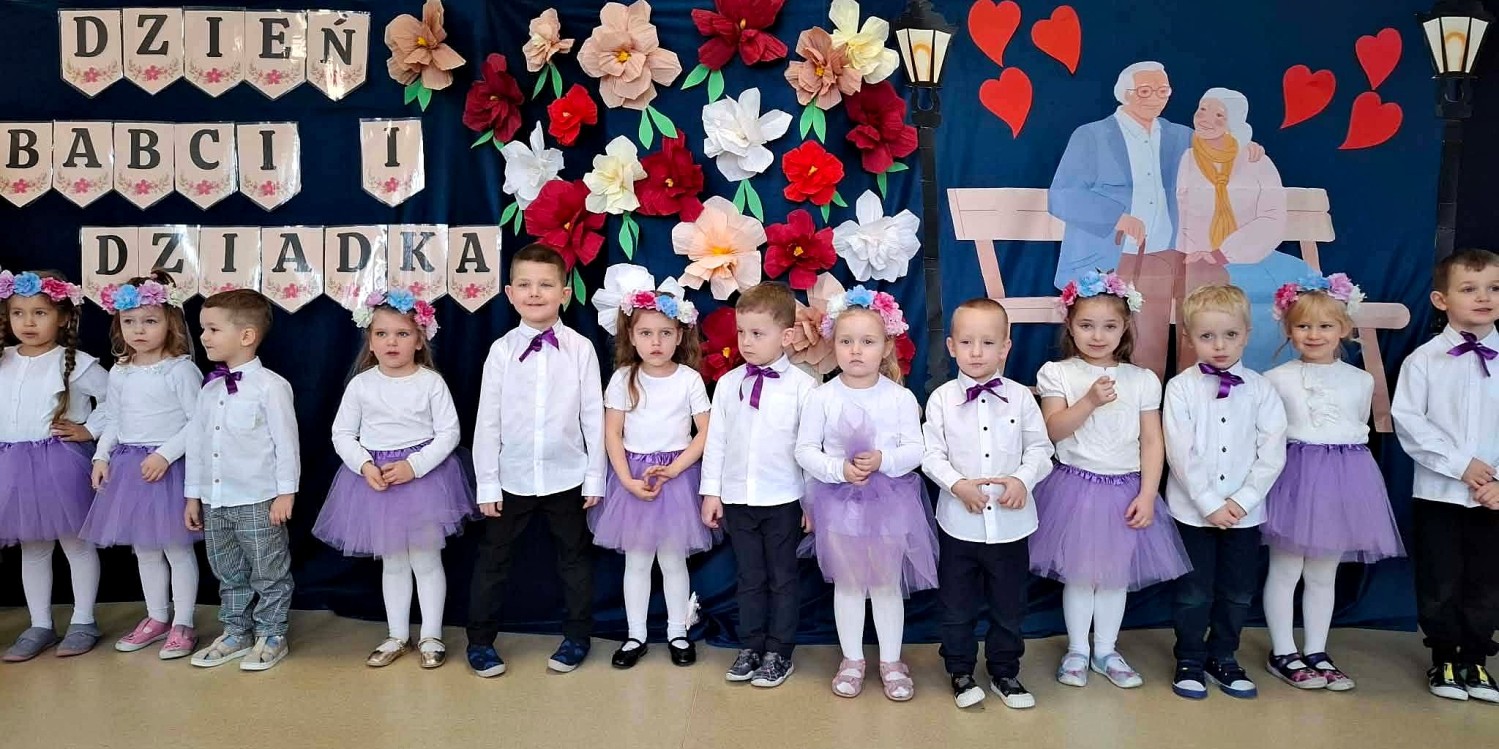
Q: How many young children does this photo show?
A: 13